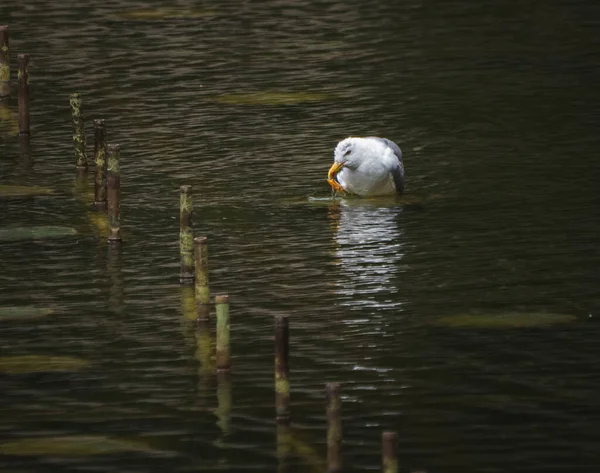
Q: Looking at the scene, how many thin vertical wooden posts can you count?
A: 11